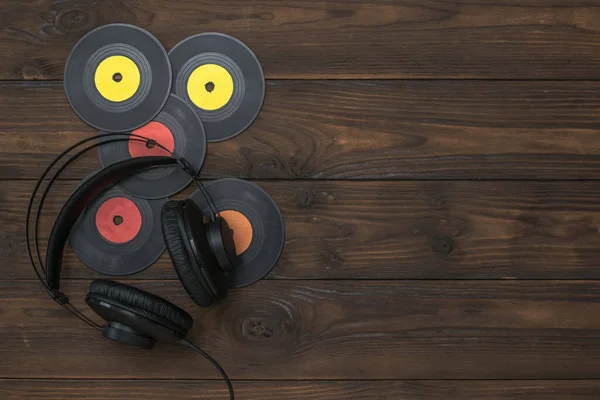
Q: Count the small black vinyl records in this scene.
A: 5